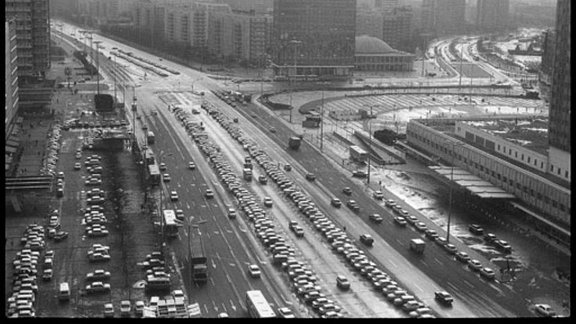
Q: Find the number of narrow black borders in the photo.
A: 3